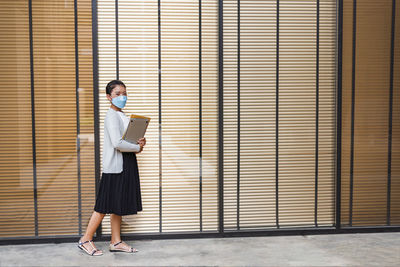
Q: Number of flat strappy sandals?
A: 2